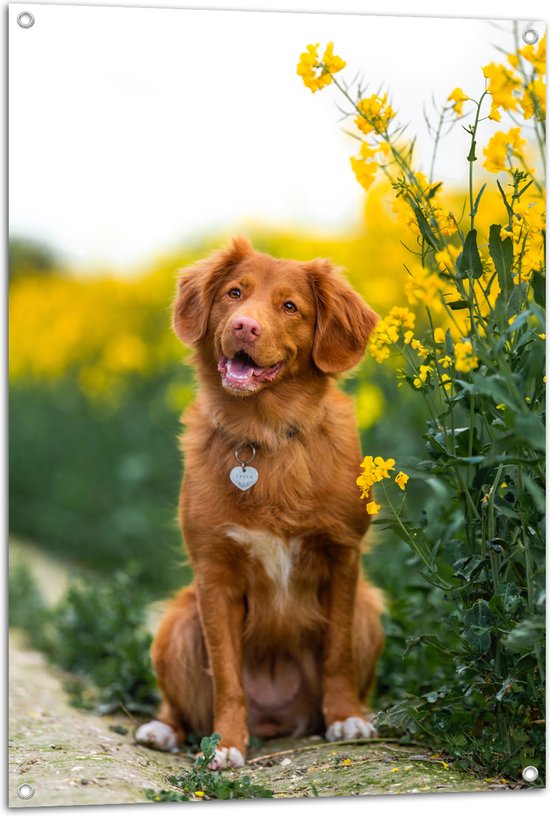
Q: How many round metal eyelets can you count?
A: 4